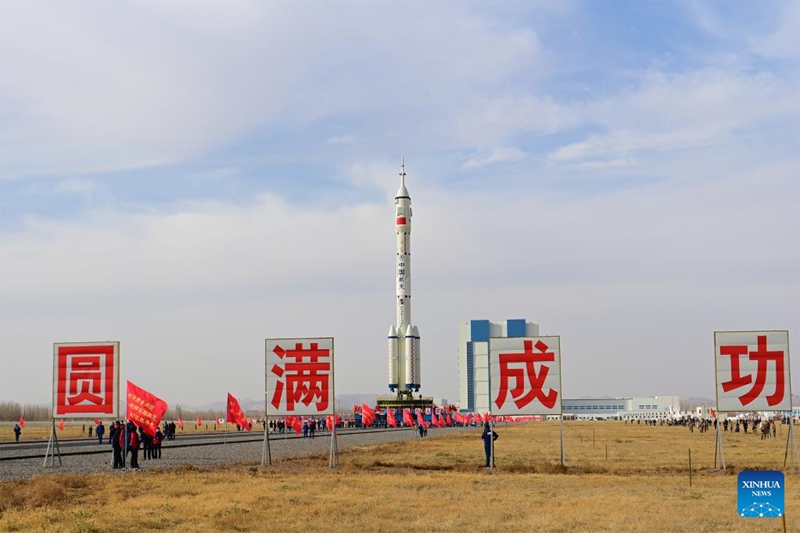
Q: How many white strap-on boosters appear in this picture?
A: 4